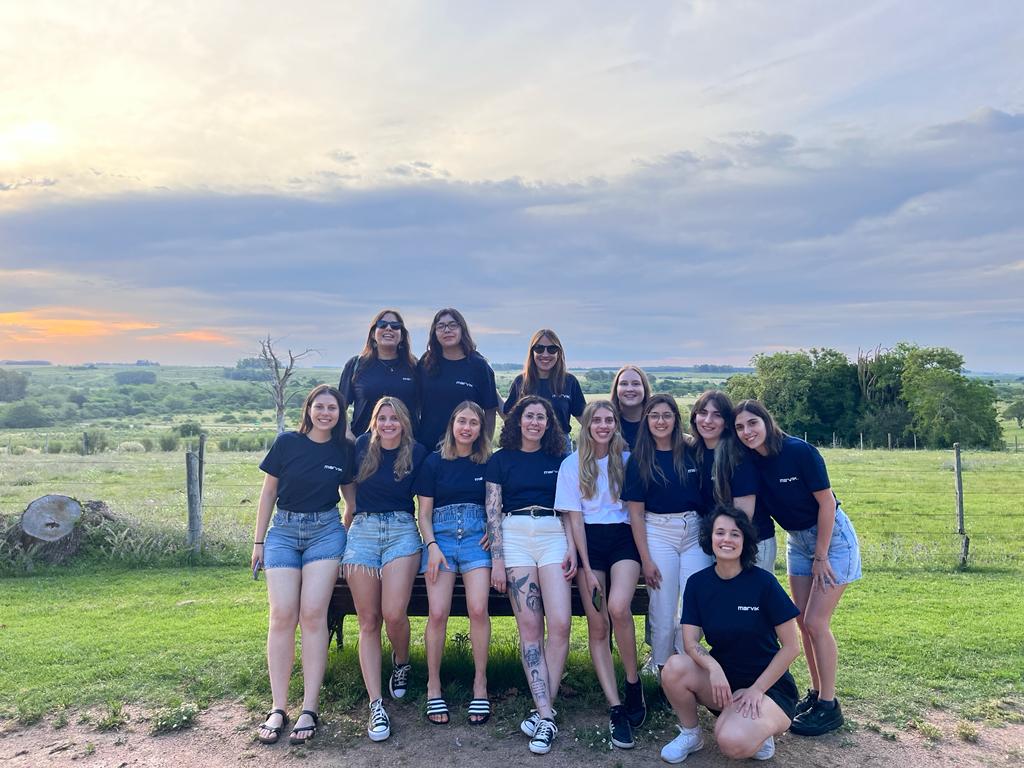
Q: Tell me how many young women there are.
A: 13